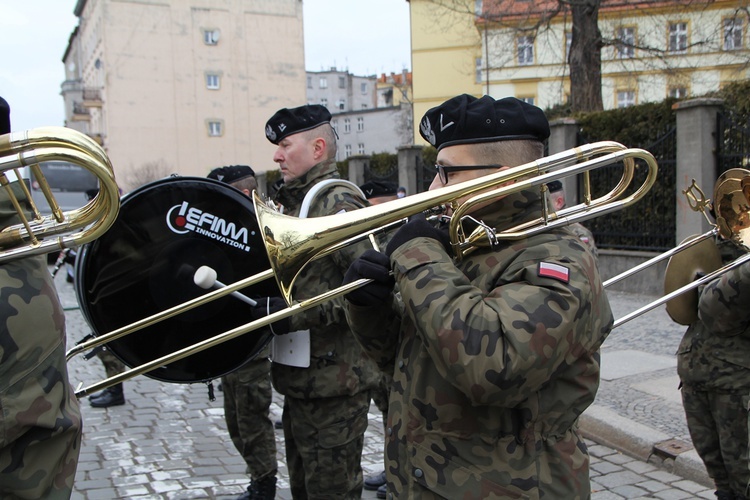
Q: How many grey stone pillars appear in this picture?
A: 5